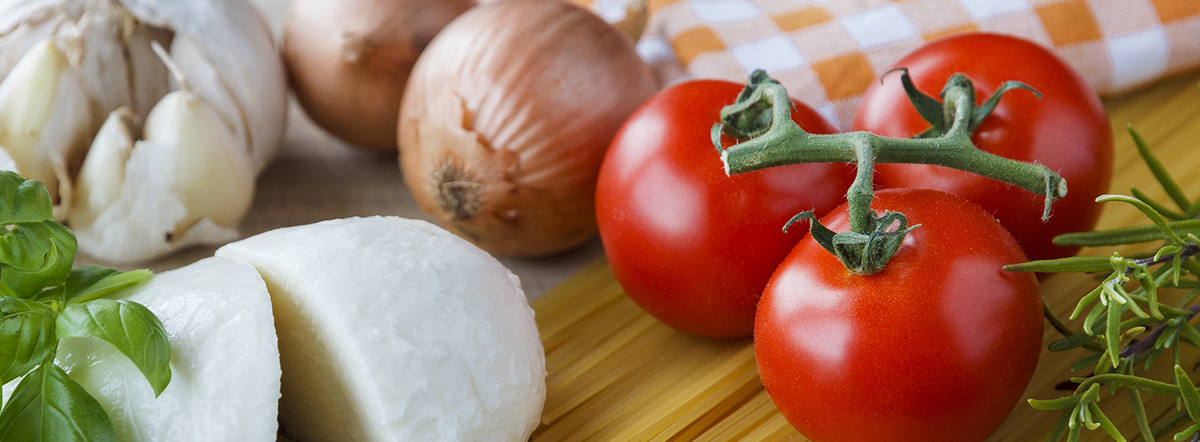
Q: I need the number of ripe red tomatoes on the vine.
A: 3